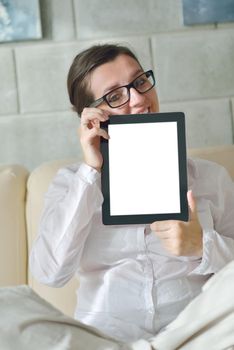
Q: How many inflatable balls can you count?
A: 0